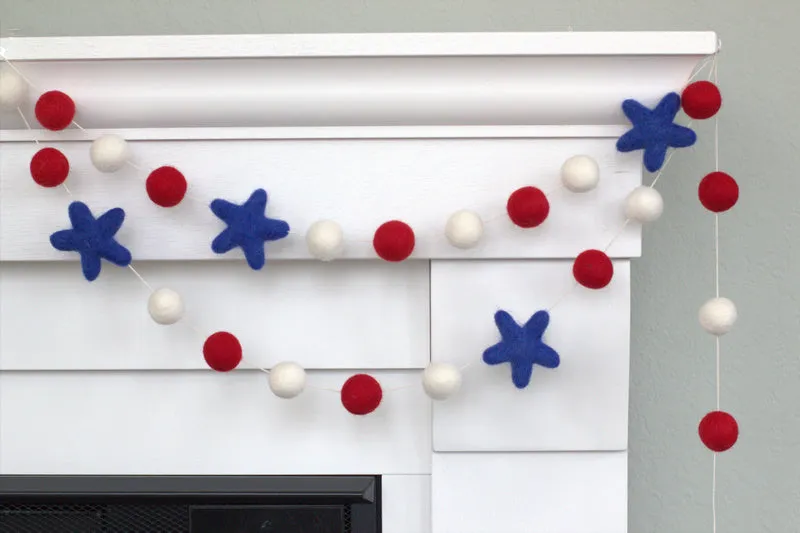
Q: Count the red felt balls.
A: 11